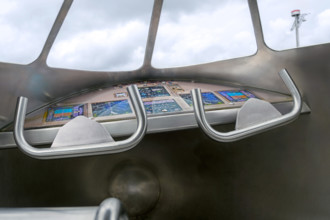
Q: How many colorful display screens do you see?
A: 6